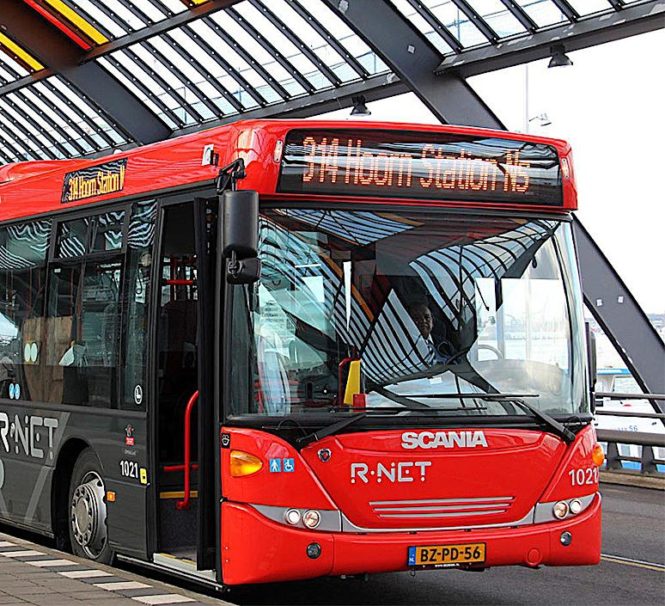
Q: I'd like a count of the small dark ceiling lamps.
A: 2